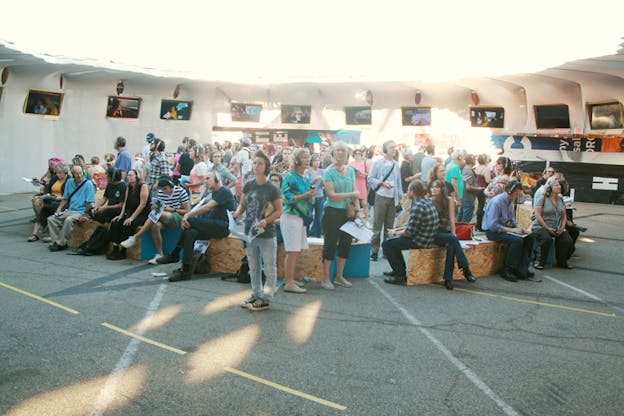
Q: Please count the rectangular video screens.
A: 10